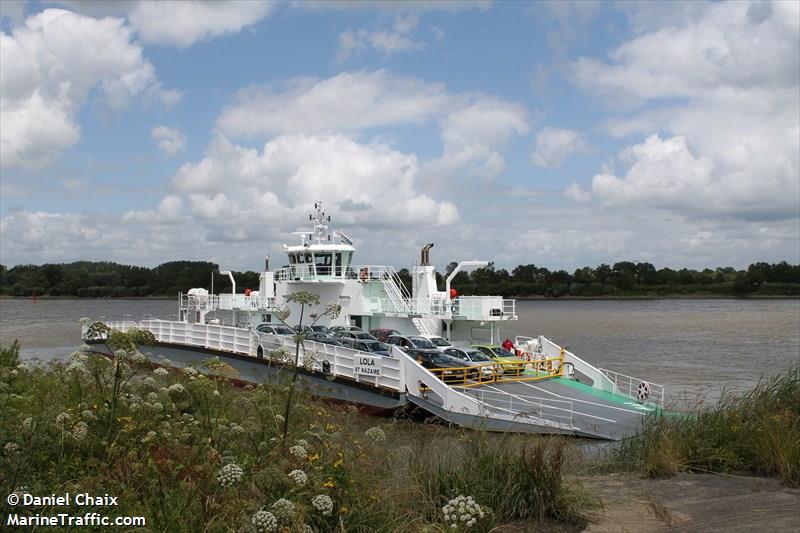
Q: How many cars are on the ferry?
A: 12